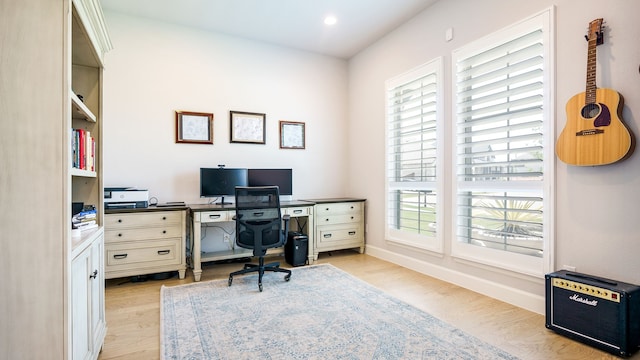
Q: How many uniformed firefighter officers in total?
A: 0